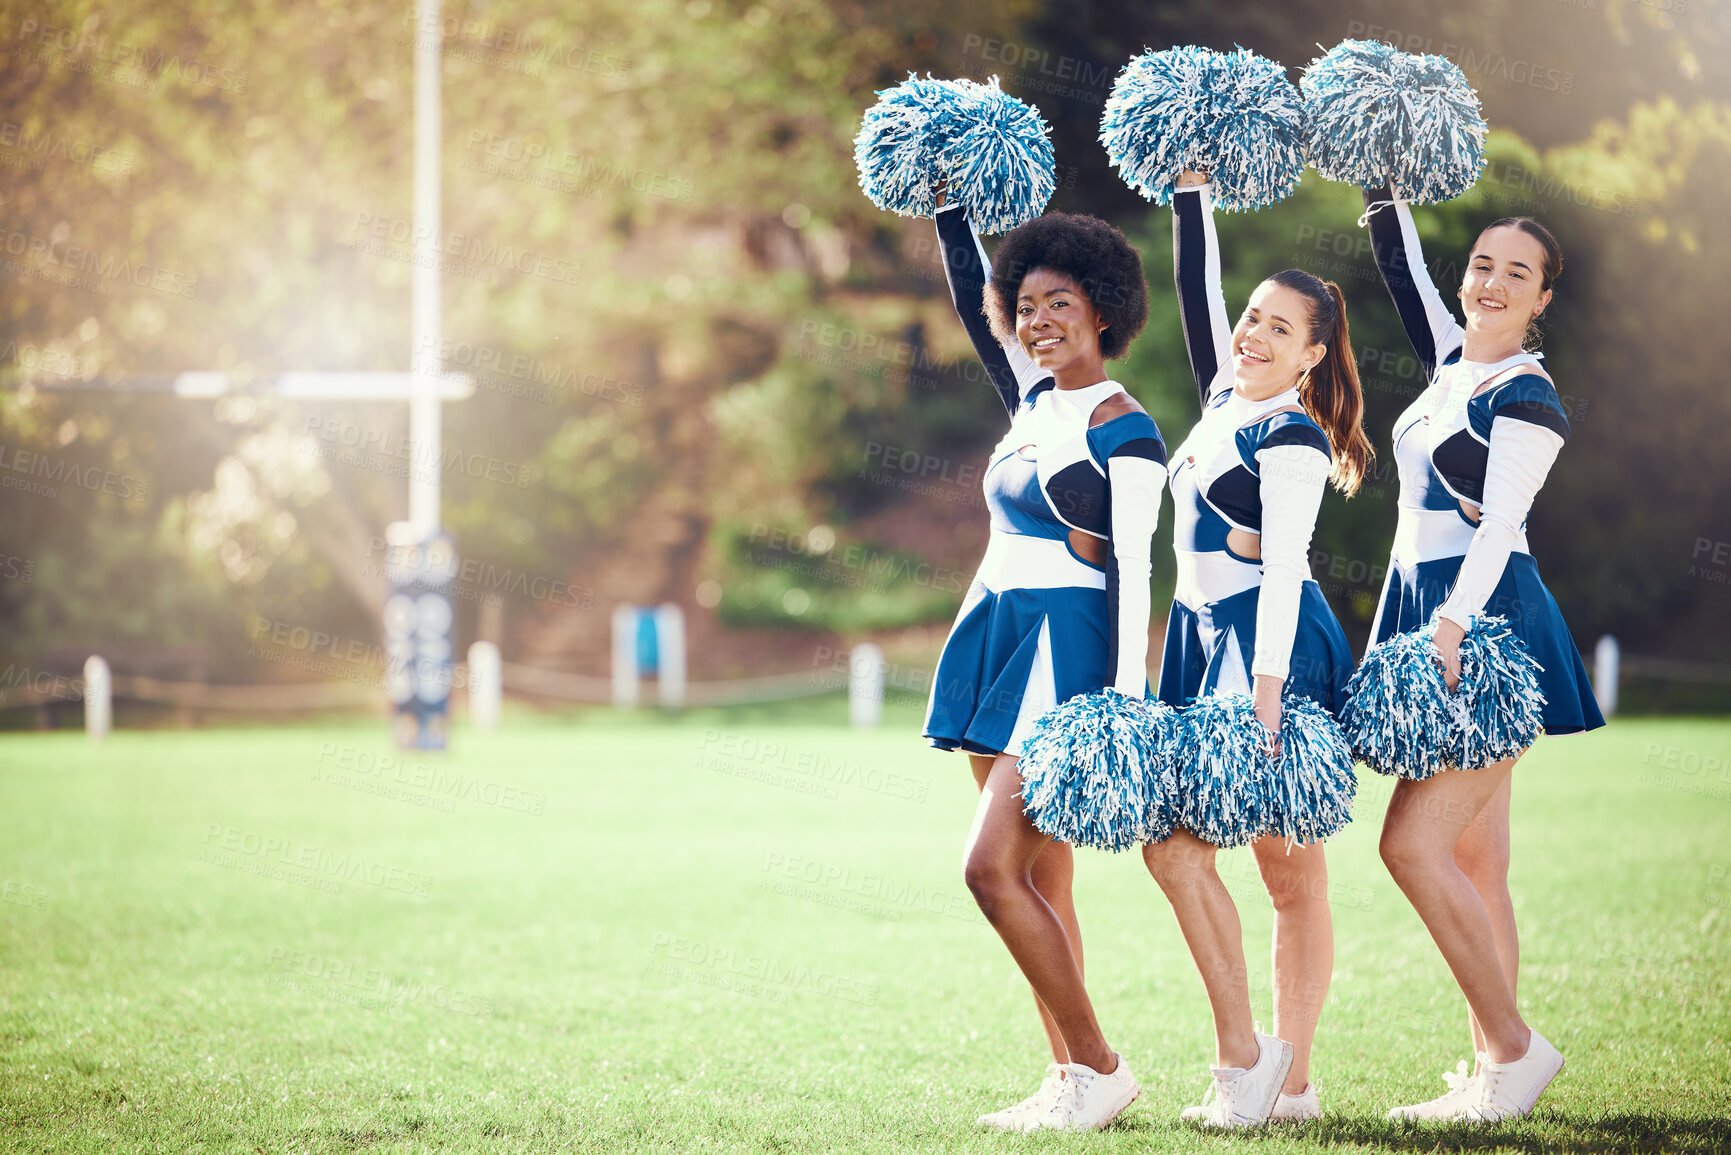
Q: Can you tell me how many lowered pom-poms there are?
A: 3